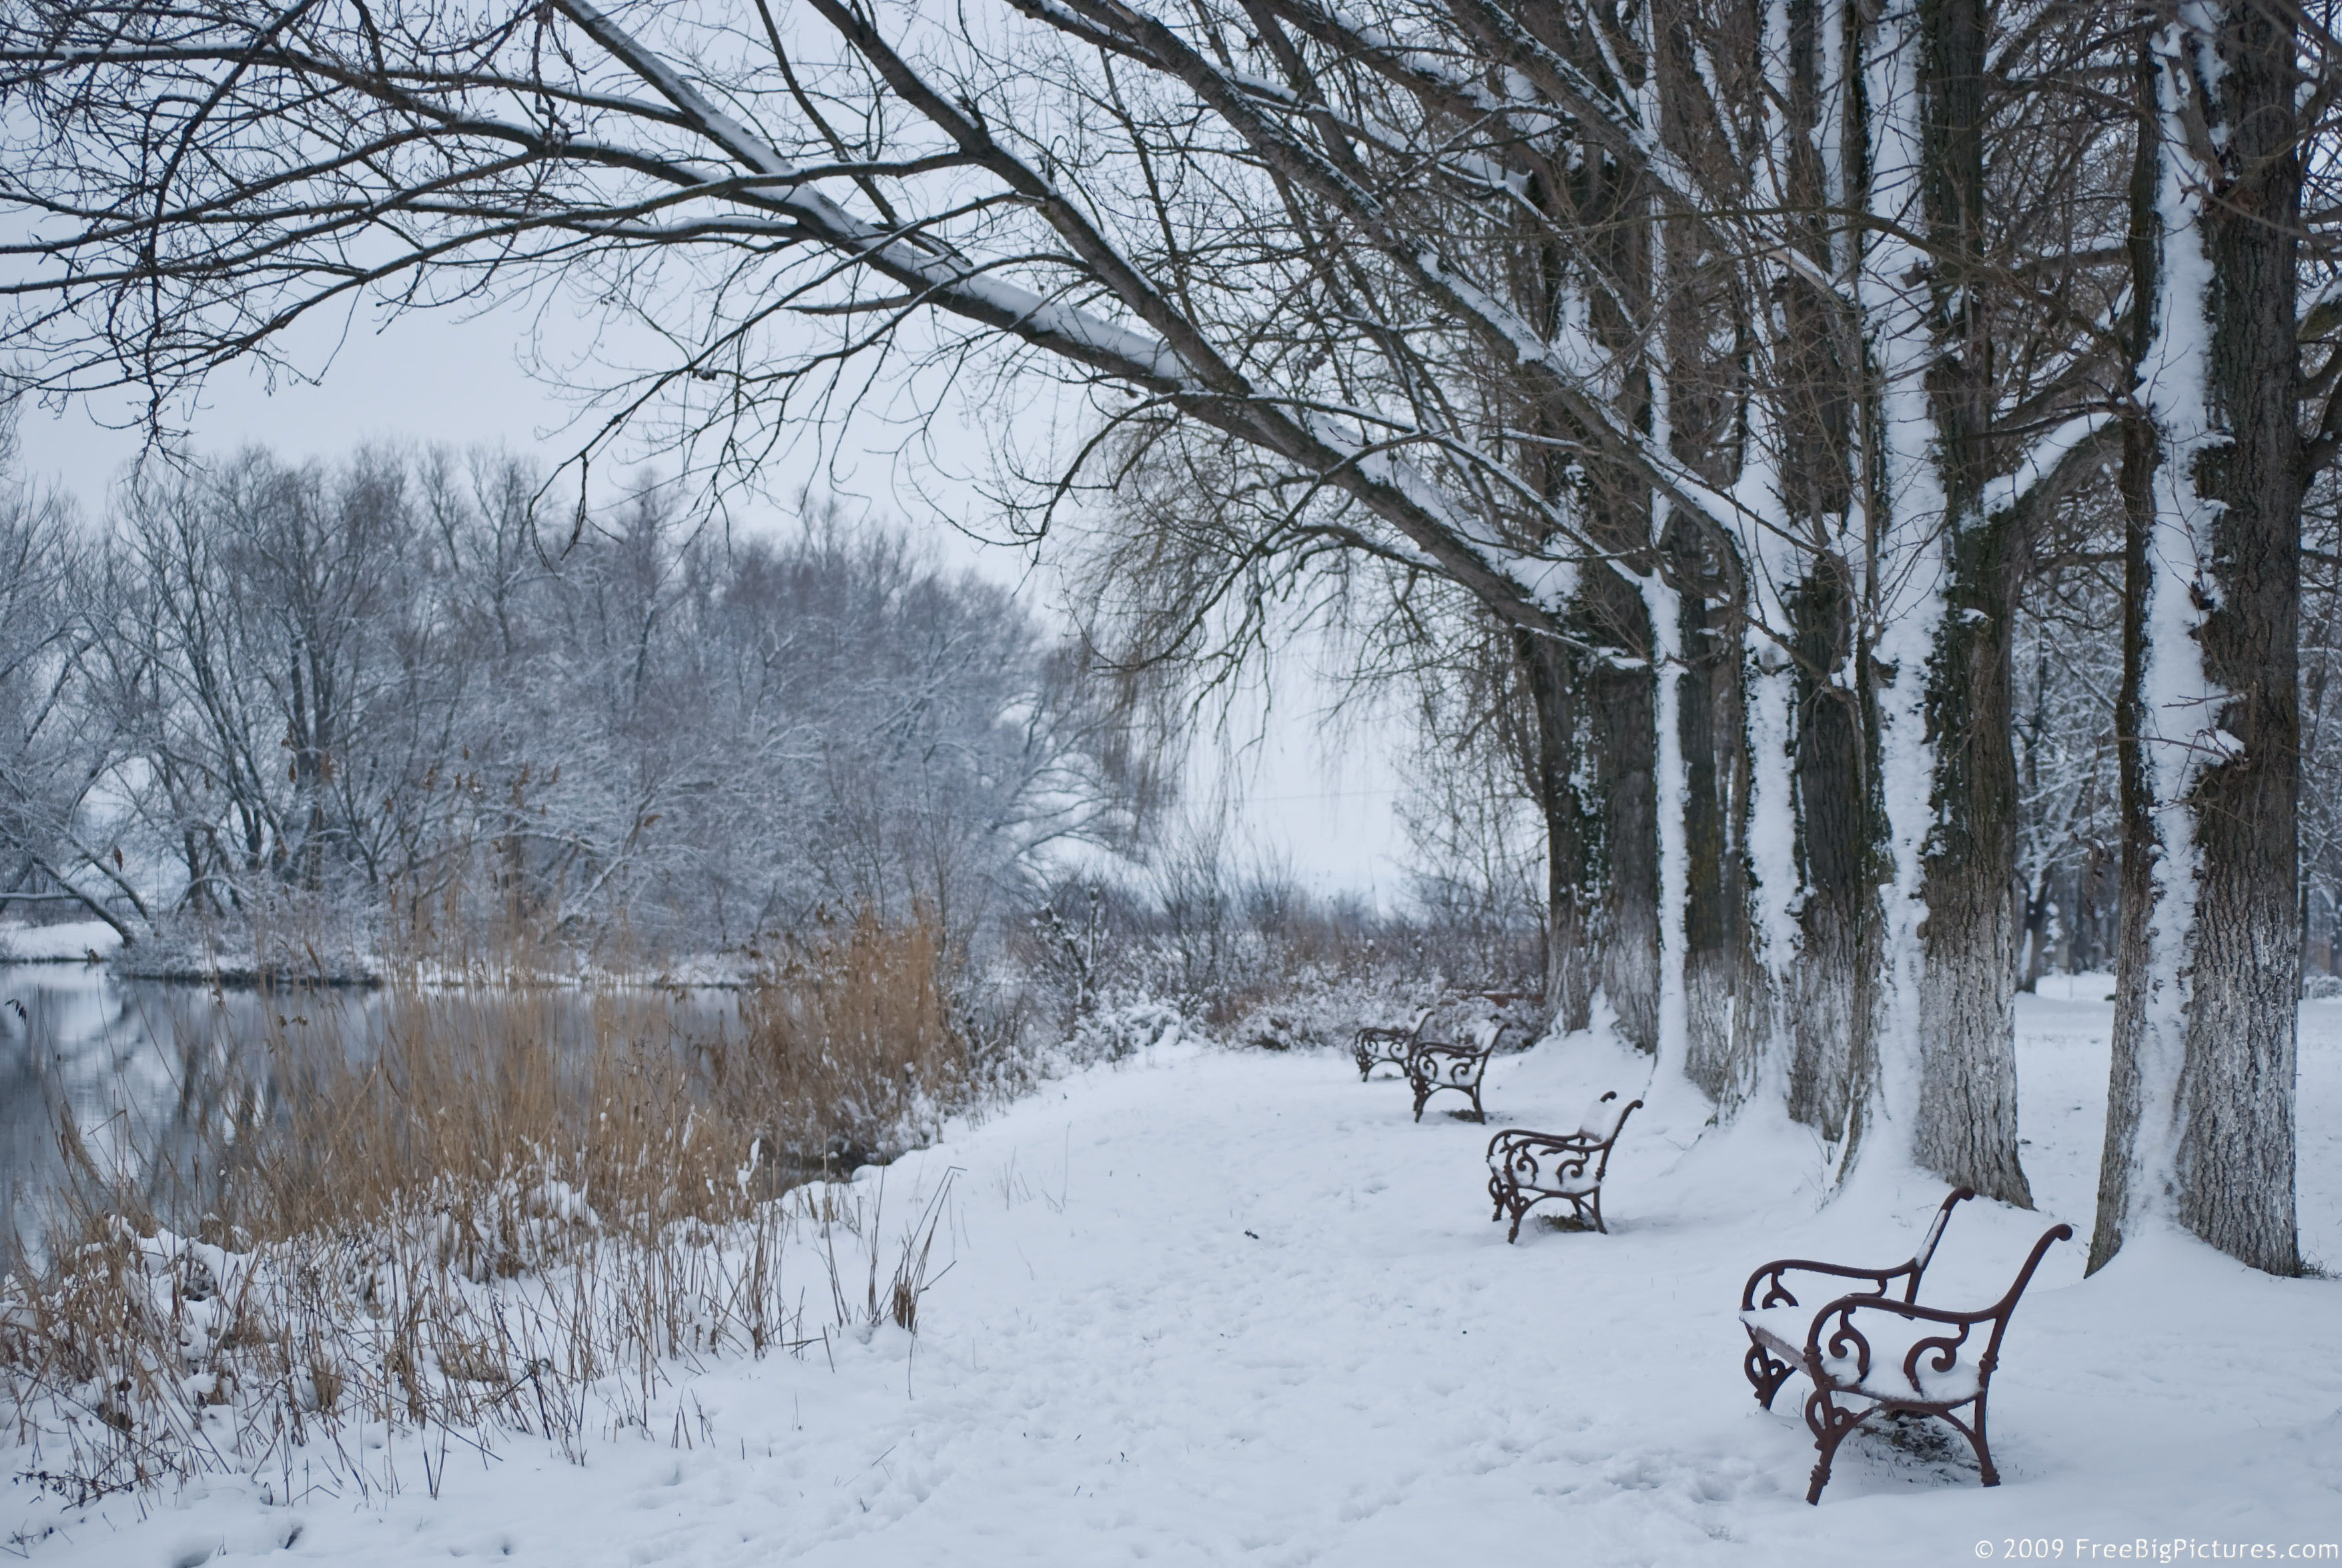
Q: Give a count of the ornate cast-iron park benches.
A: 4